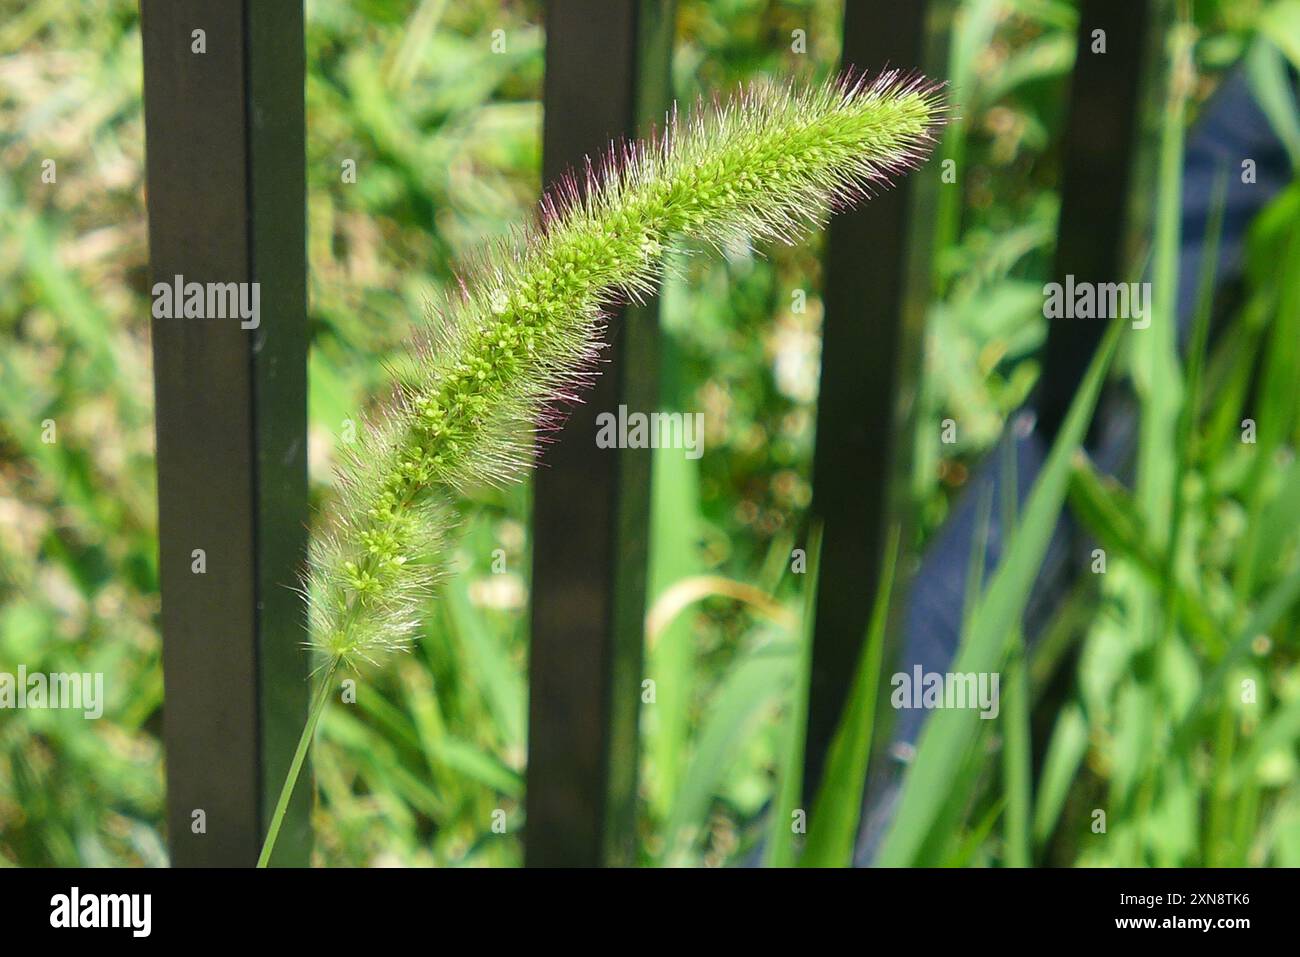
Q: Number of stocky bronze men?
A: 0